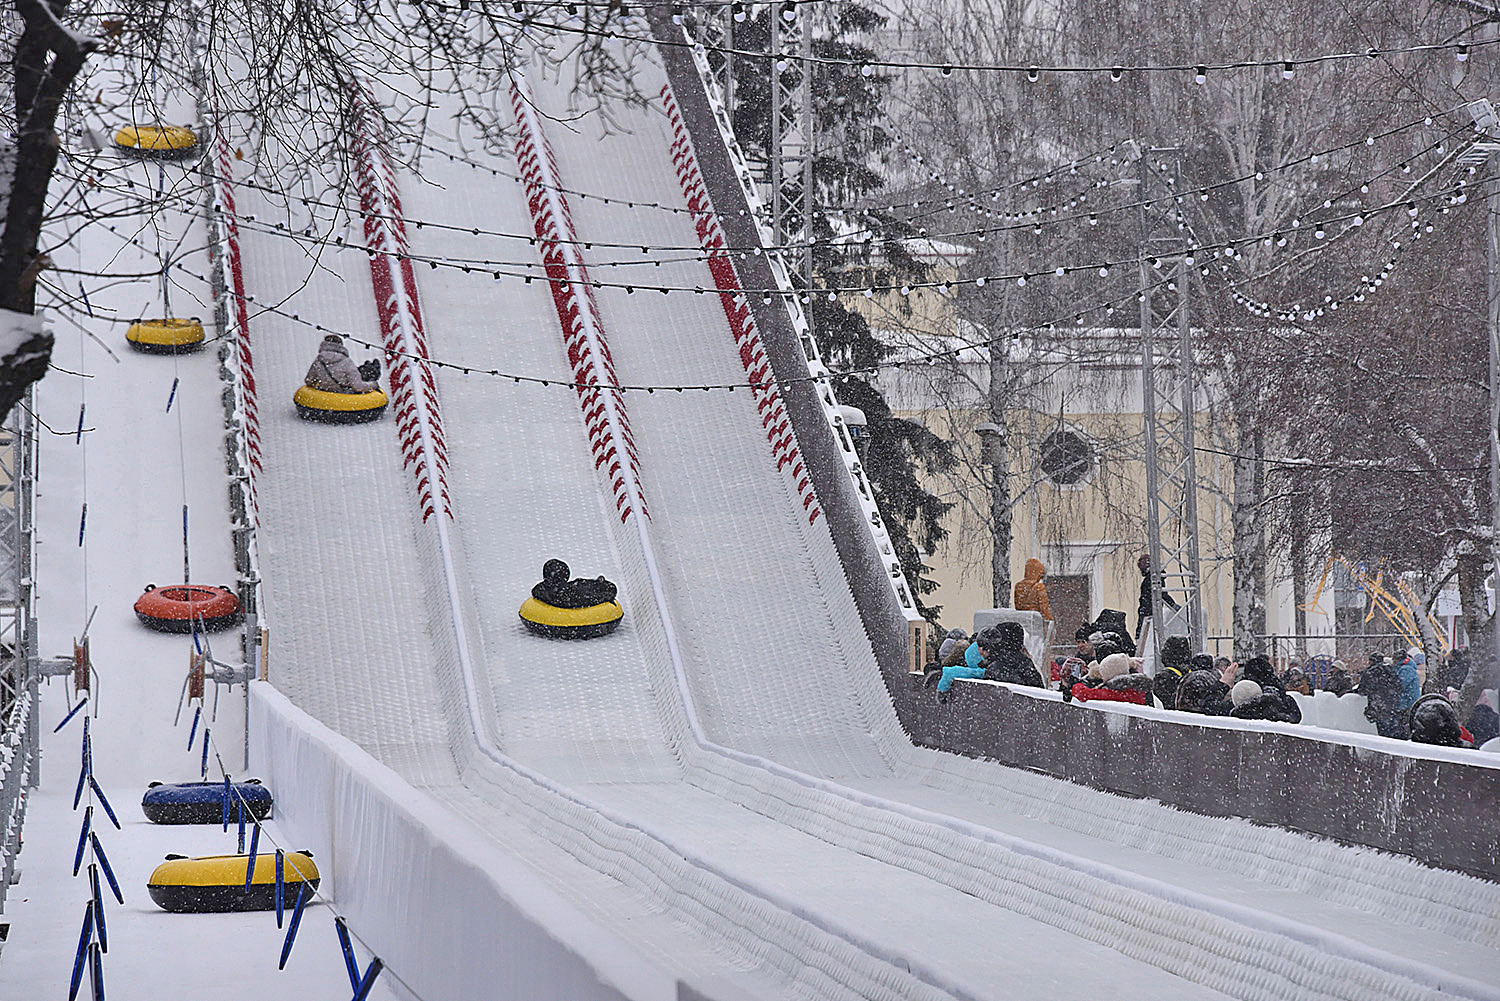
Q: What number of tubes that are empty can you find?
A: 5